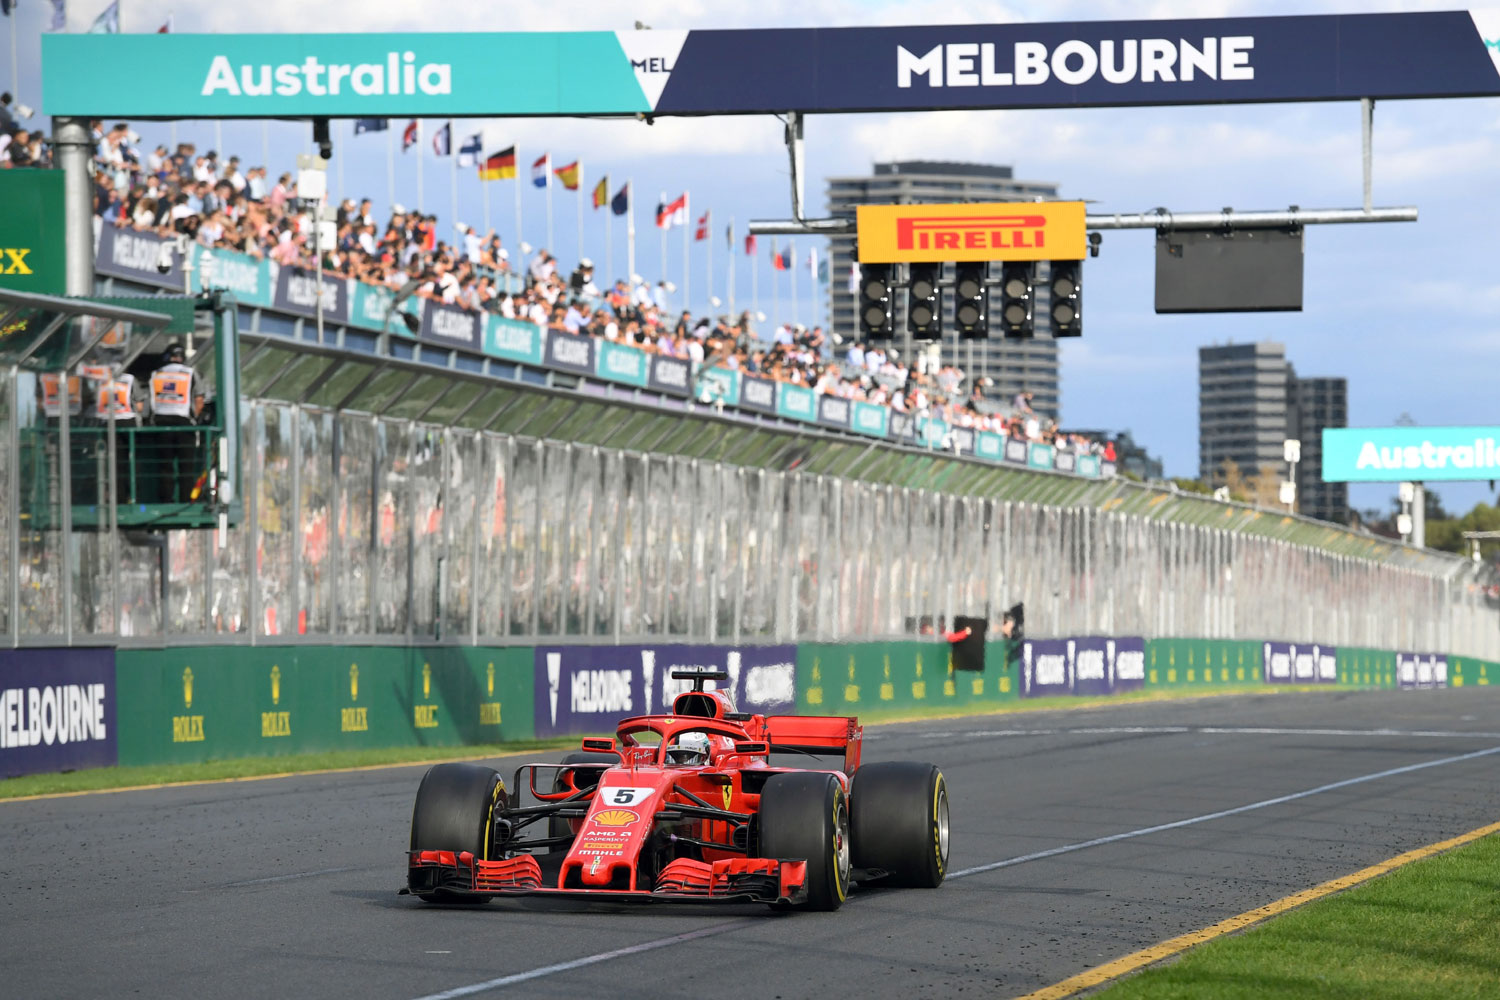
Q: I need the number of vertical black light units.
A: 5